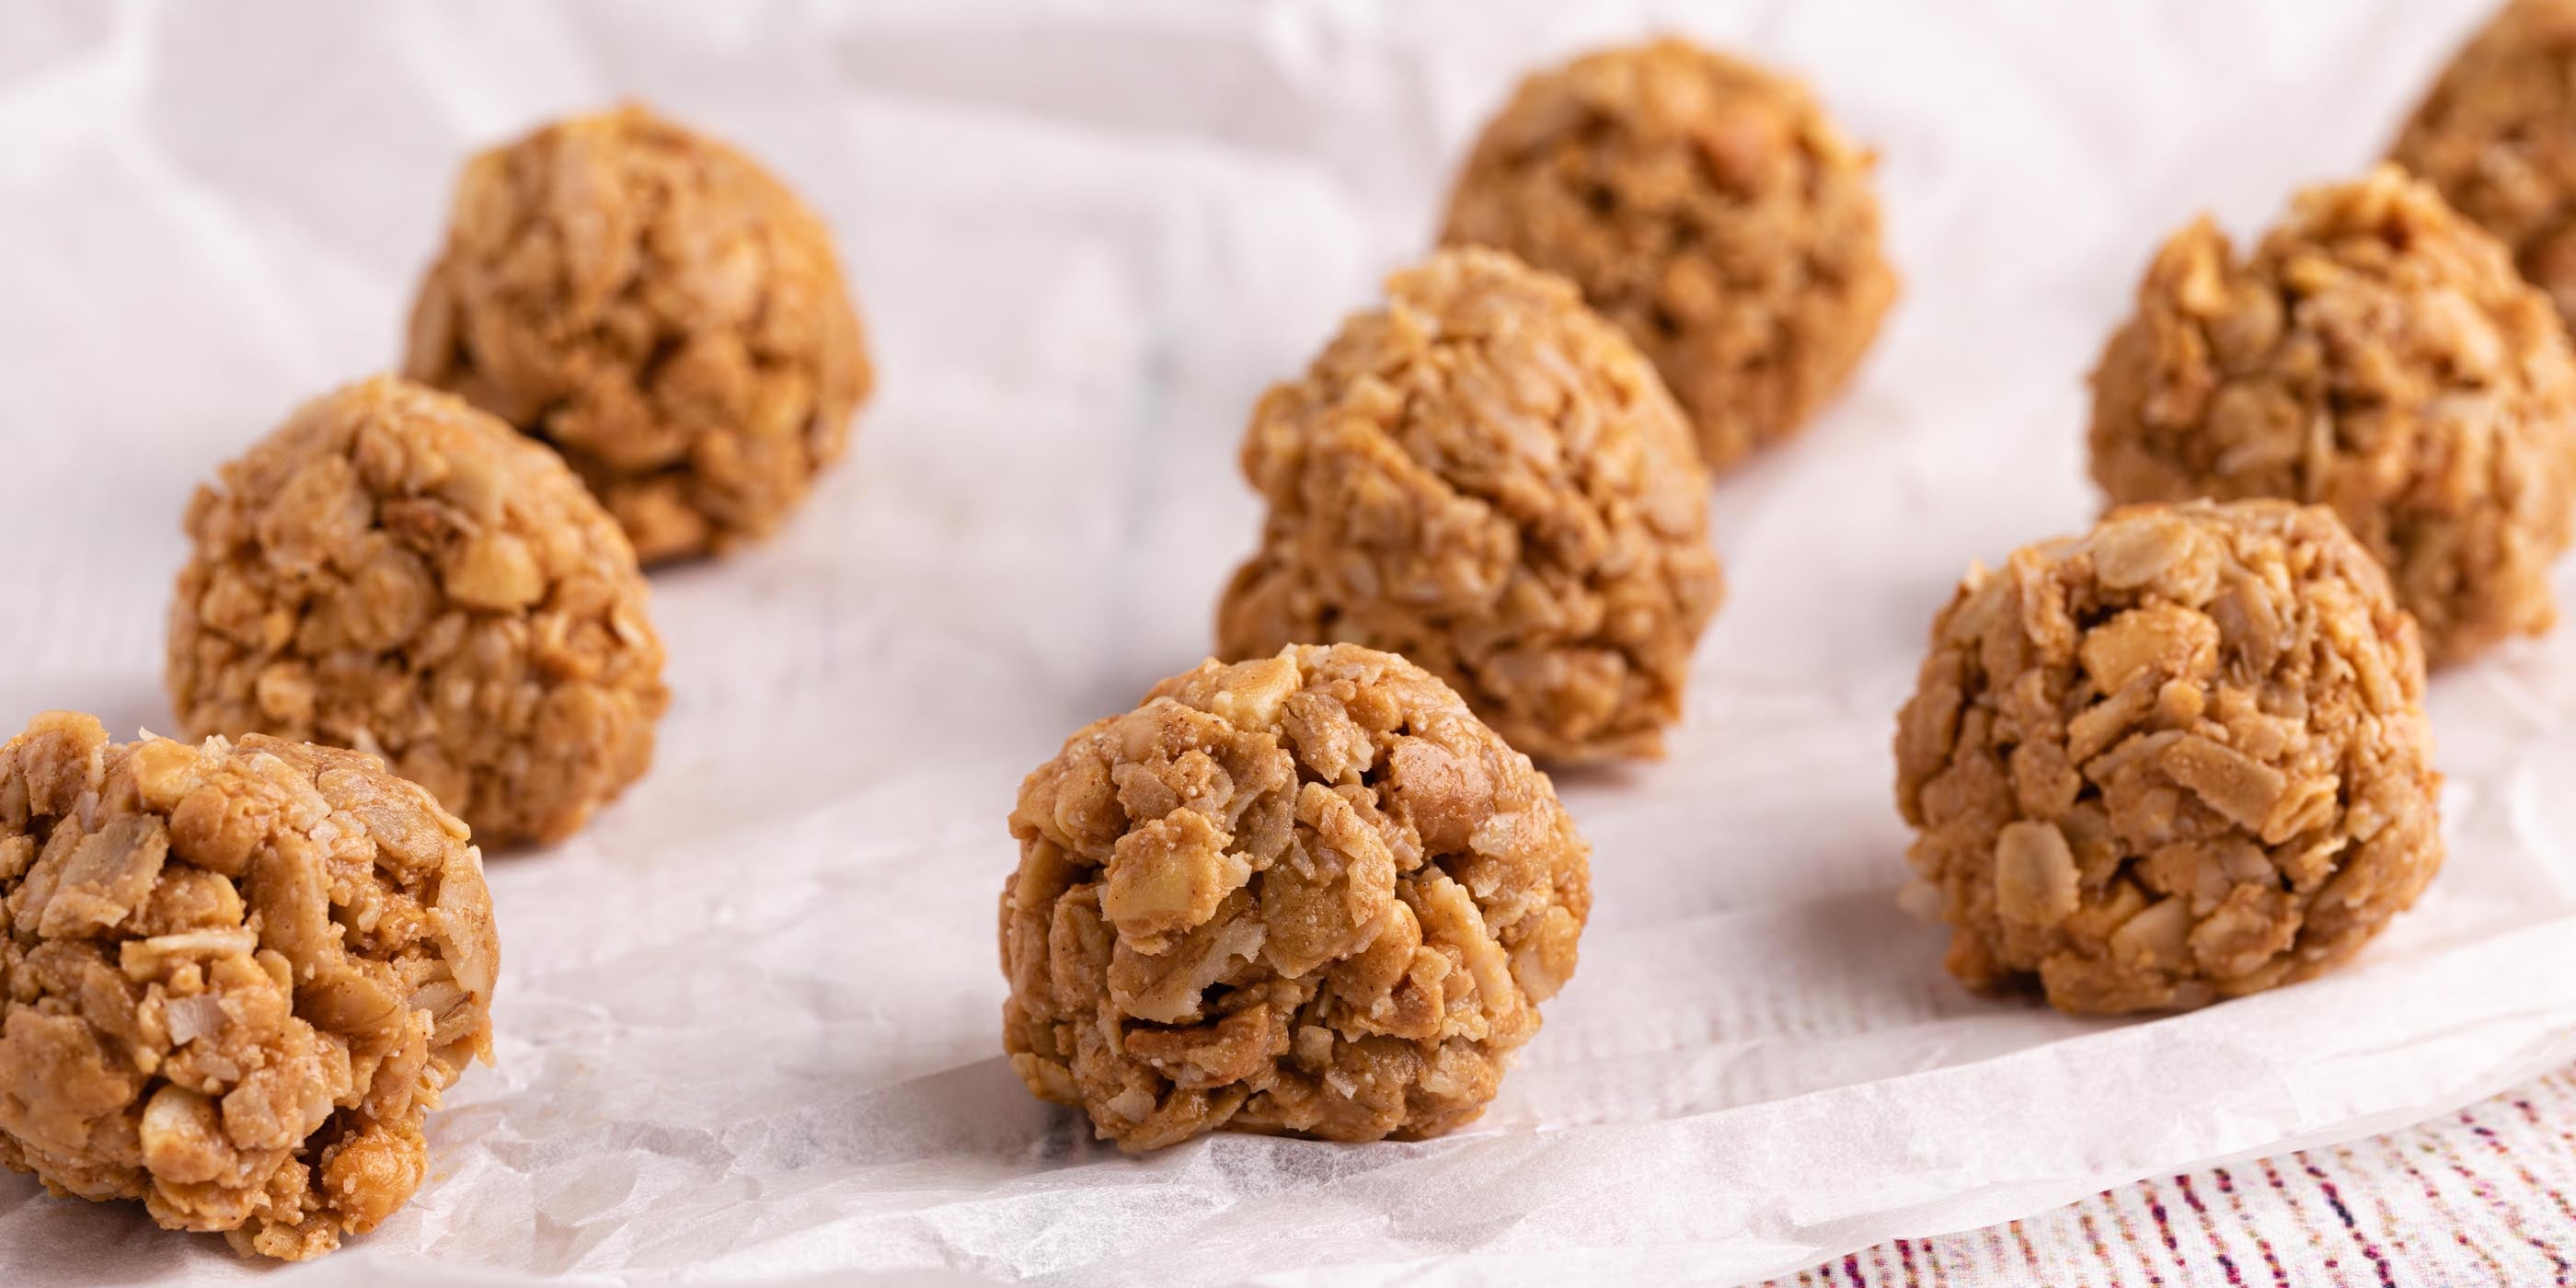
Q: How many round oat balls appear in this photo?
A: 9